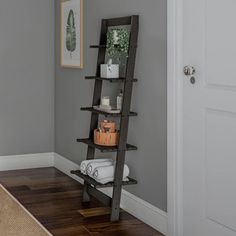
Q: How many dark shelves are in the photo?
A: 5